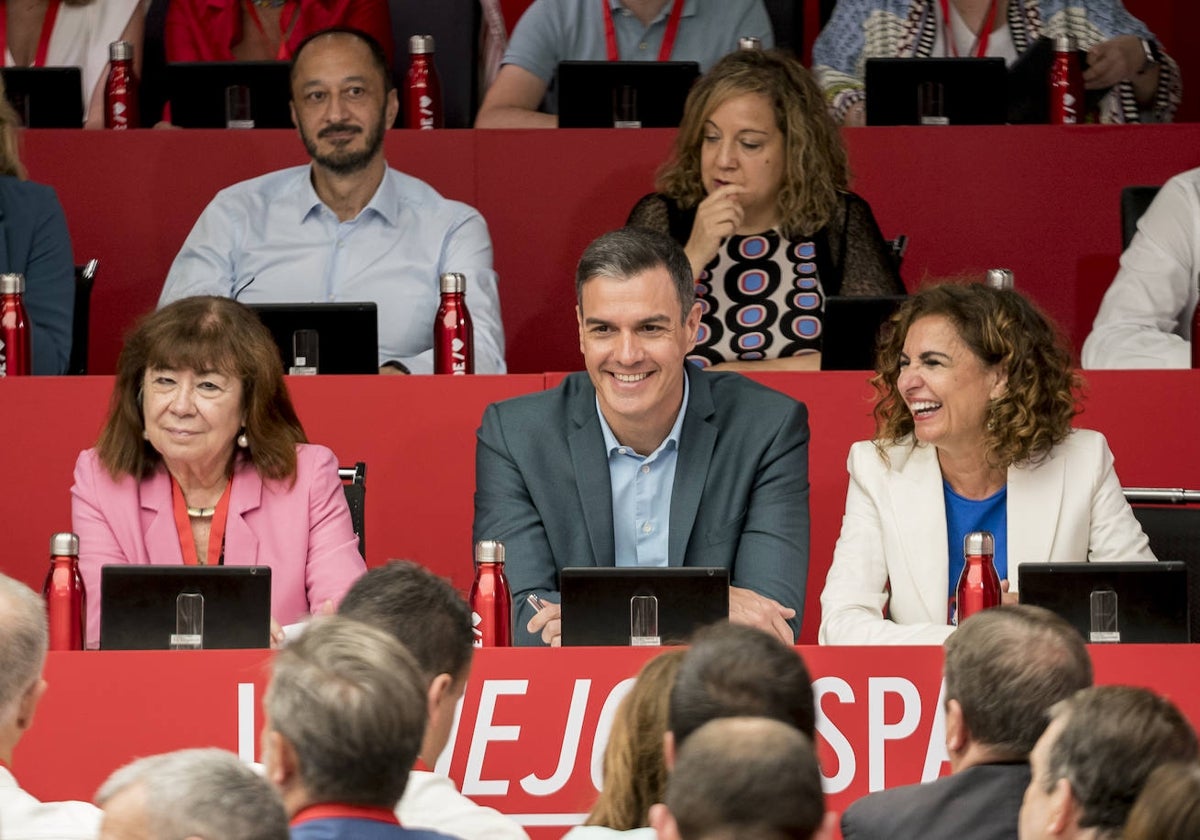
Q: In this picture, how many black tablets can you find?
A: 9